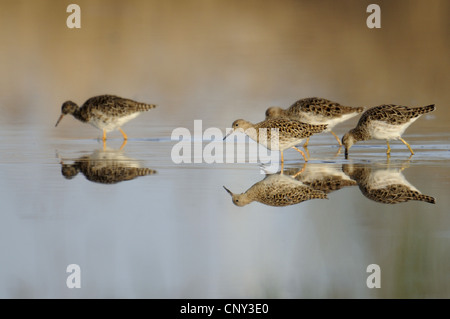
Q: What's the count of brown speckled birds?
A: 4